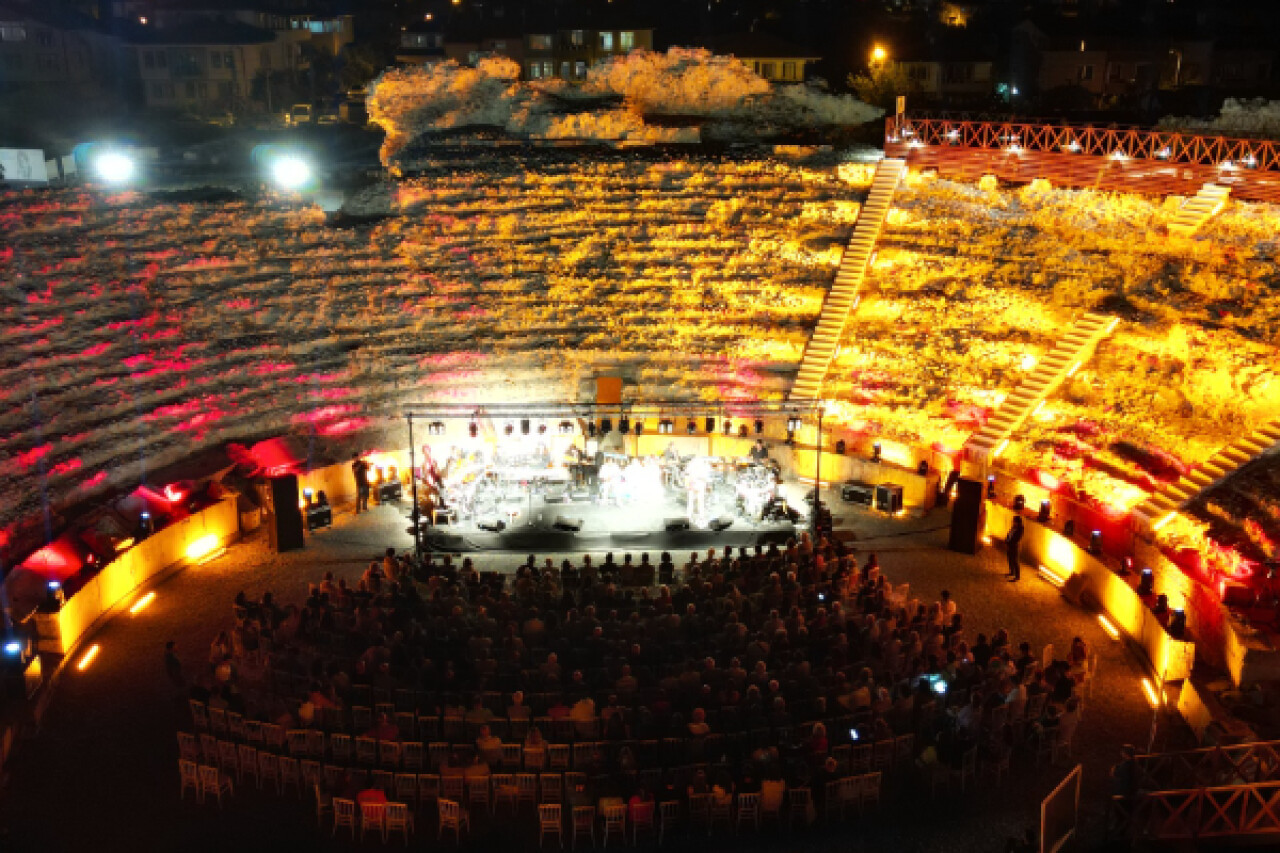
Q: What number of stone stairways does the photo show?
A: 4